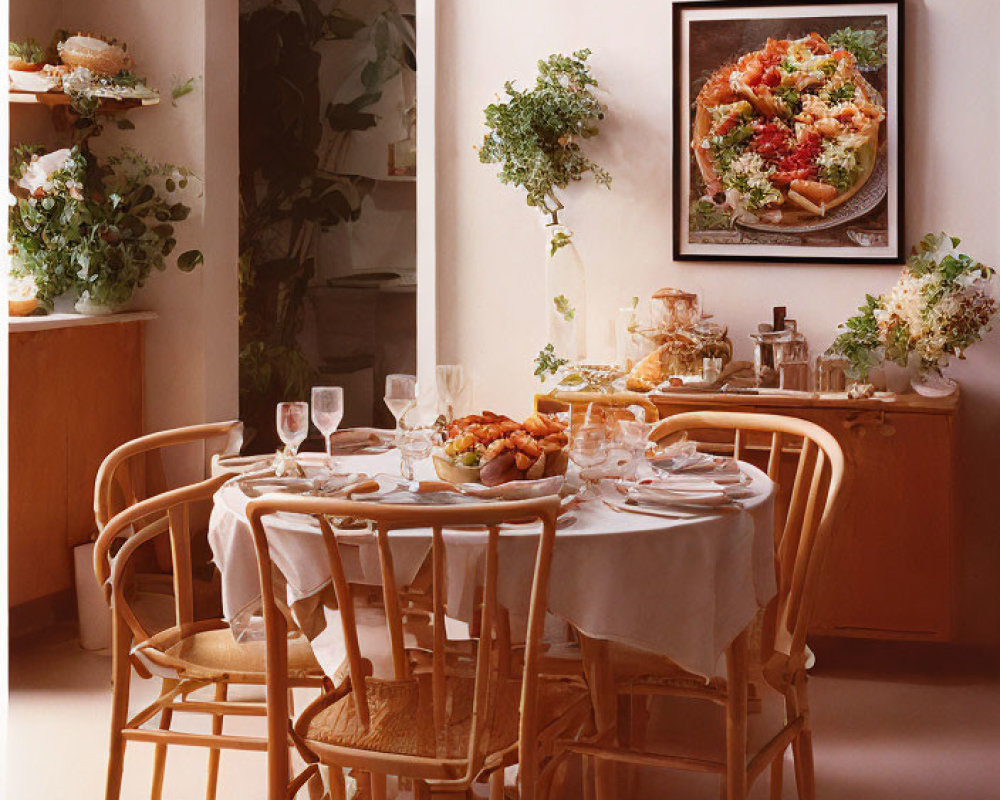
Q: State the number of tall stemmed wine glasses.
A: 4